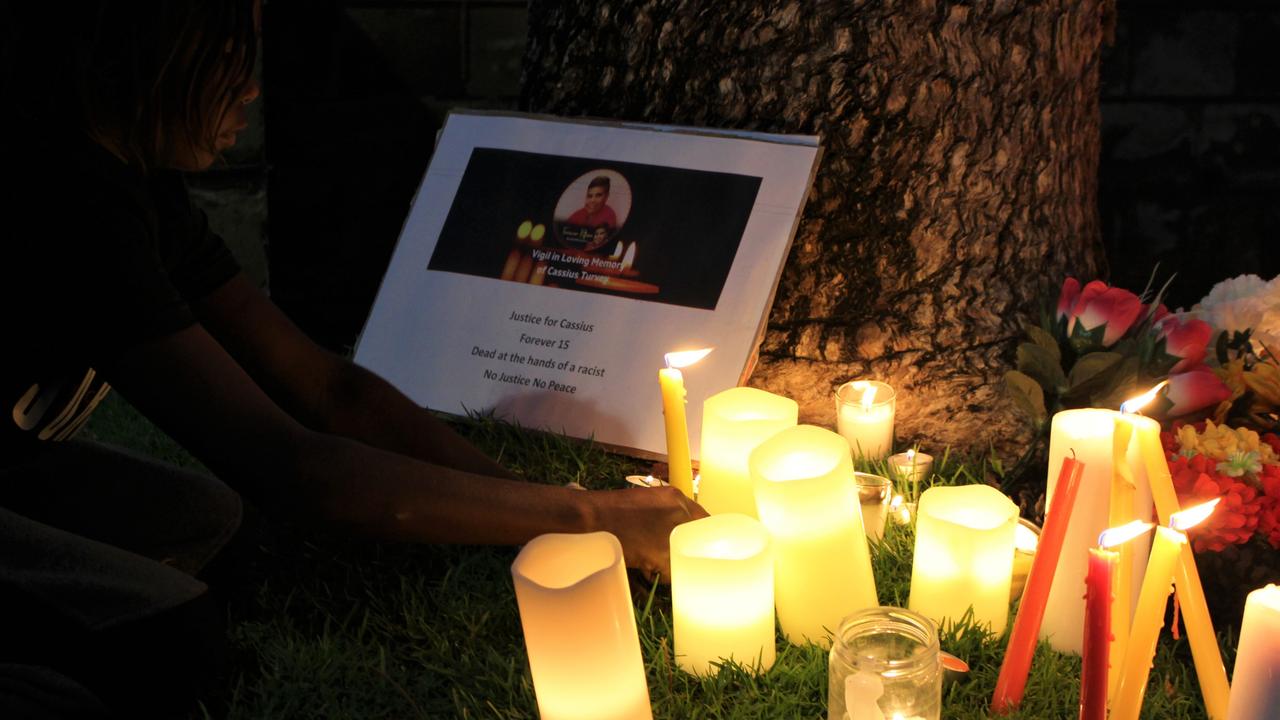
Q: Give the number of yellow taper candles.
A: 4